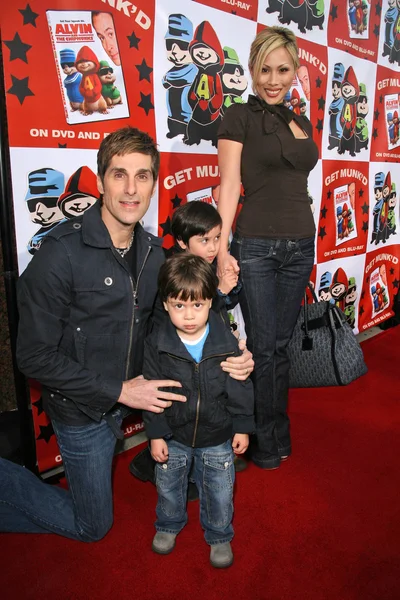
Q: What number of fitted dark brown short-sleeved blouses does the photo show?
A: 1